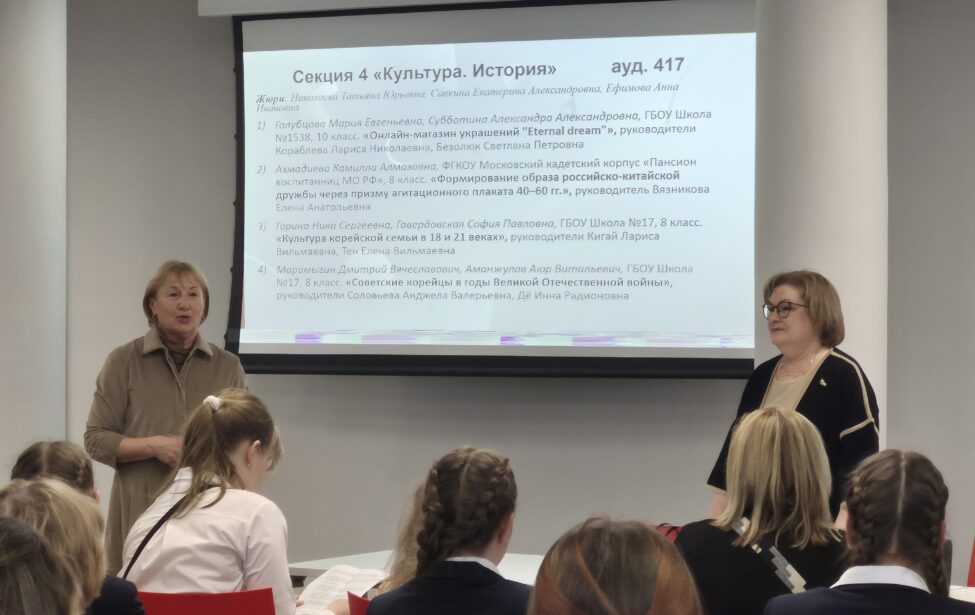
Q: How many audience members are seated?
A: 9